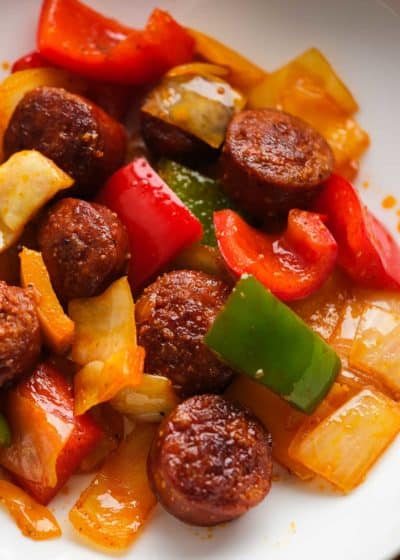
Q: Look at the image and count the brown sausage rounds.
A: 7